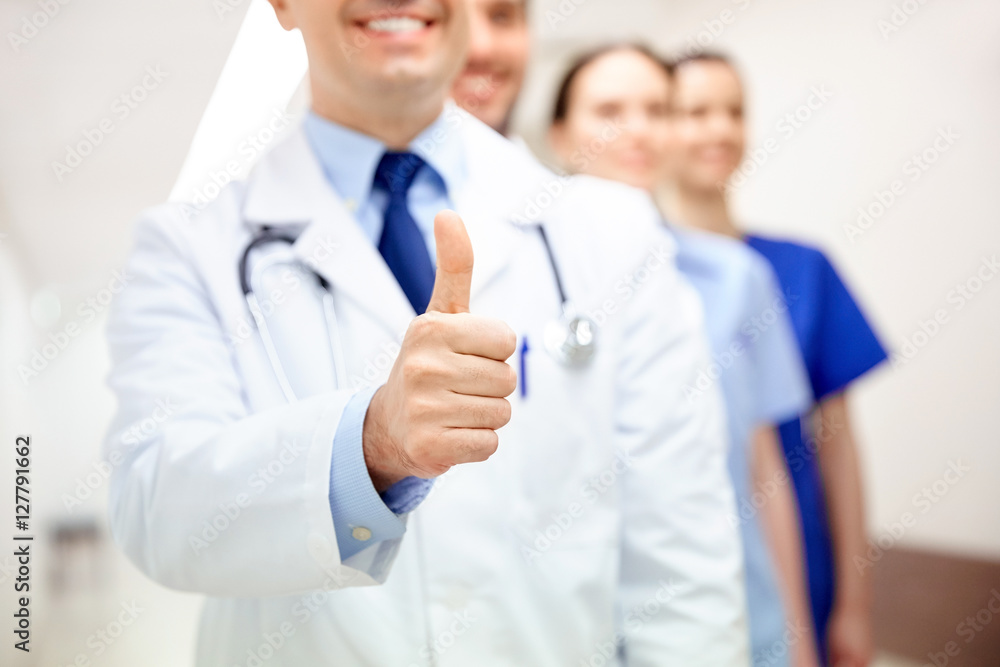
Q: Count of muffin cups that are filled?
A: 0